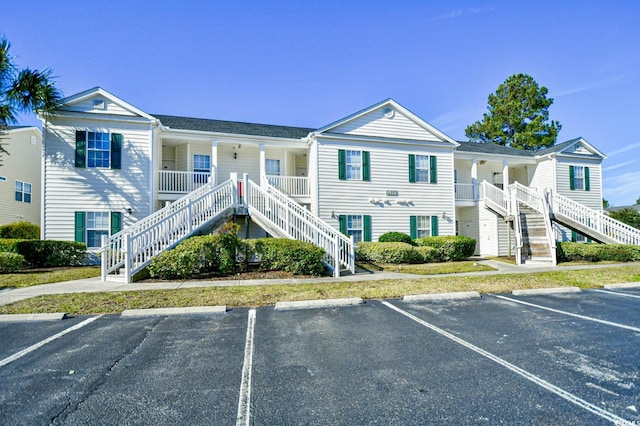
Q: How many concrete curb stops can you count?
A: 6